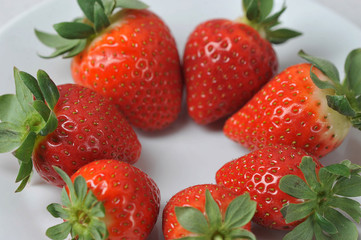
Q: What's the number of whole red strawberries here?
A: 7